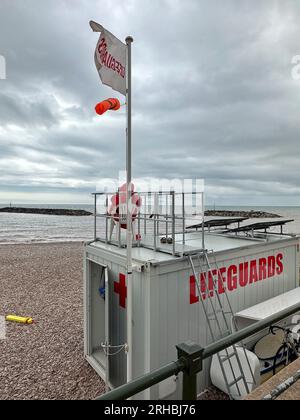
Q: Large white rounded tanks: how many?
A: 1